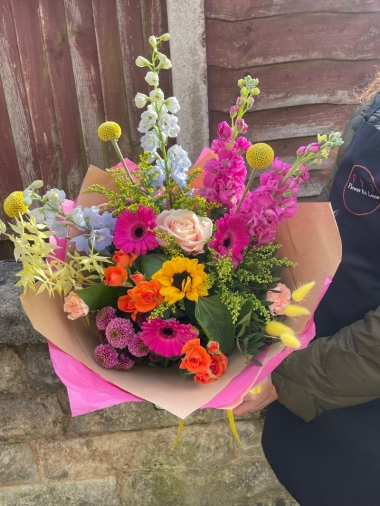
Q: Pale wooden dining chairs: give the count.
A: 0